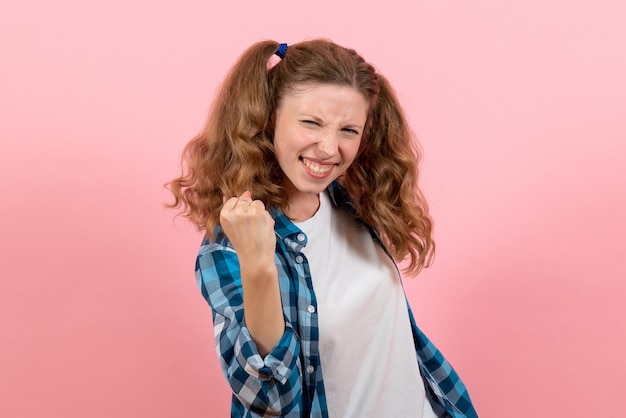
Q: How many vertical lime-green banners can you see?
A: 0